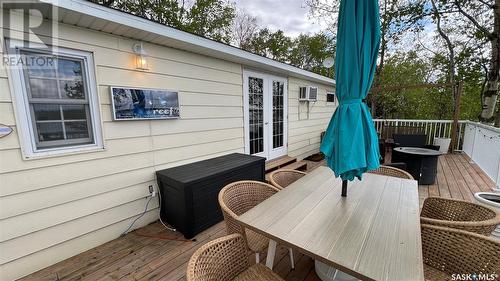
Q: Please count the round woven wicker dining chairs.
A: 6